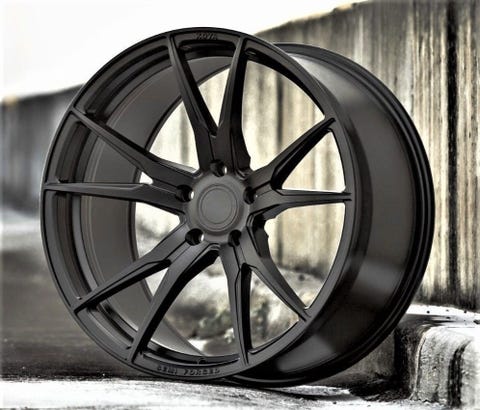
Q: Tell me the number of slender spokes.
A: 10